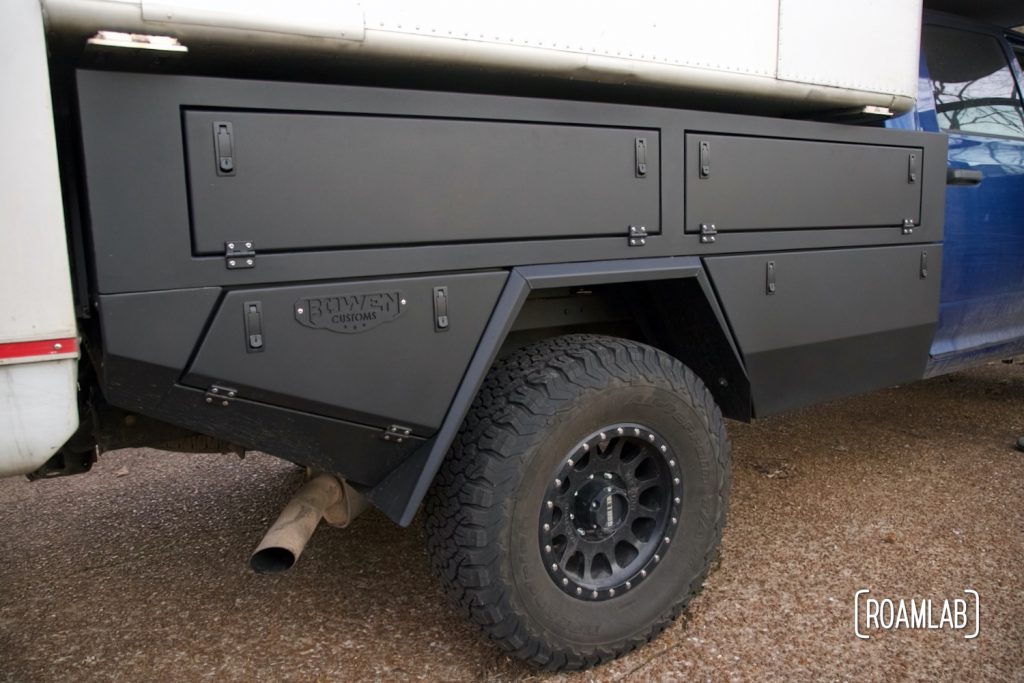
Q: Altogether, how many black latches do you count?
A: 8